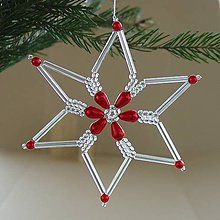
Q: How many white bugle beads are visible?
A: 12